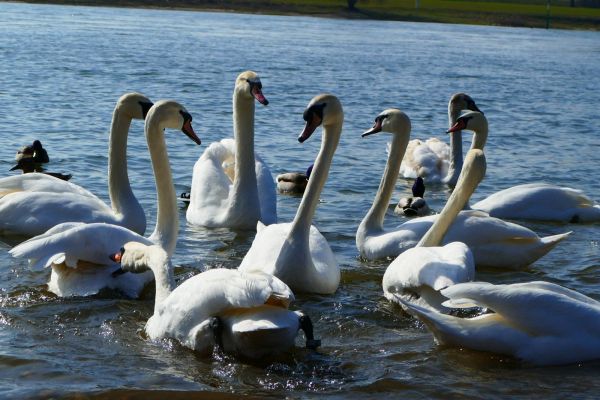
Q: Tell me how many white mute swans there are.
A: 10